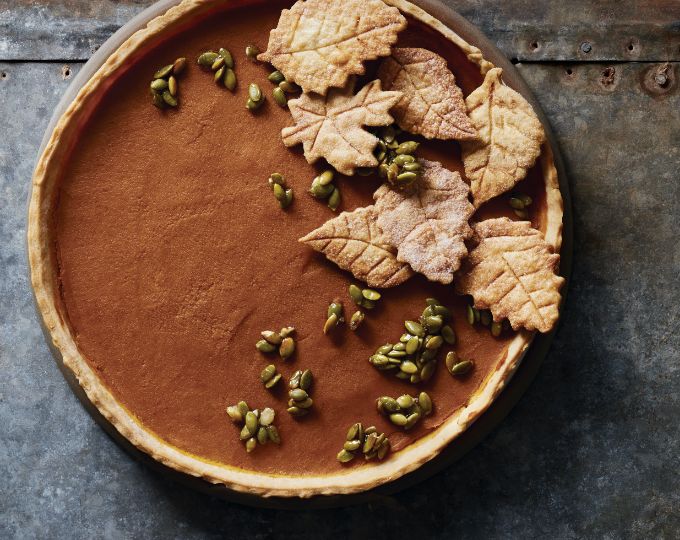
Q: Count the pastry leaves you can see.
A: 7